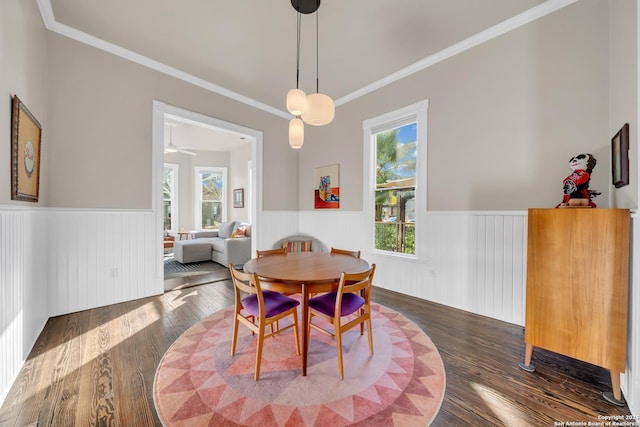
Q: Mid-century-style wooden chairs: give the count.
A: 4